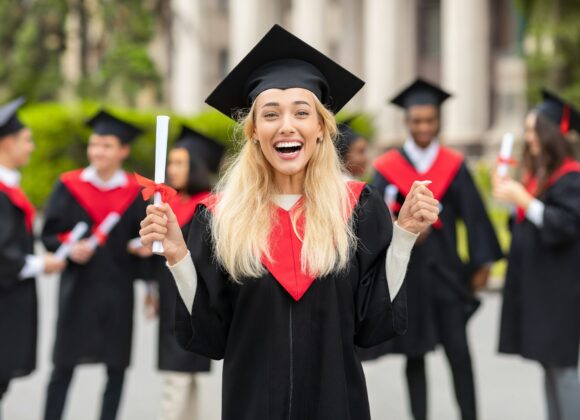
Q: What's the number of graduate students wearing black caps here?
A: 7